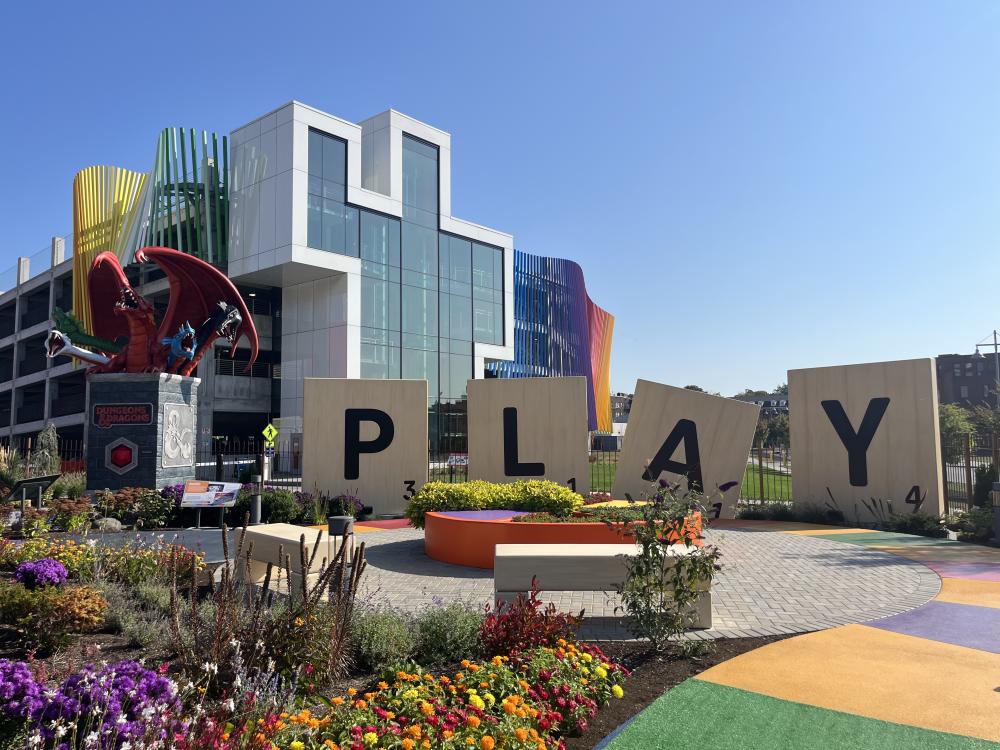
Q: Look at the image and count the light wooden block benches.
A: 2